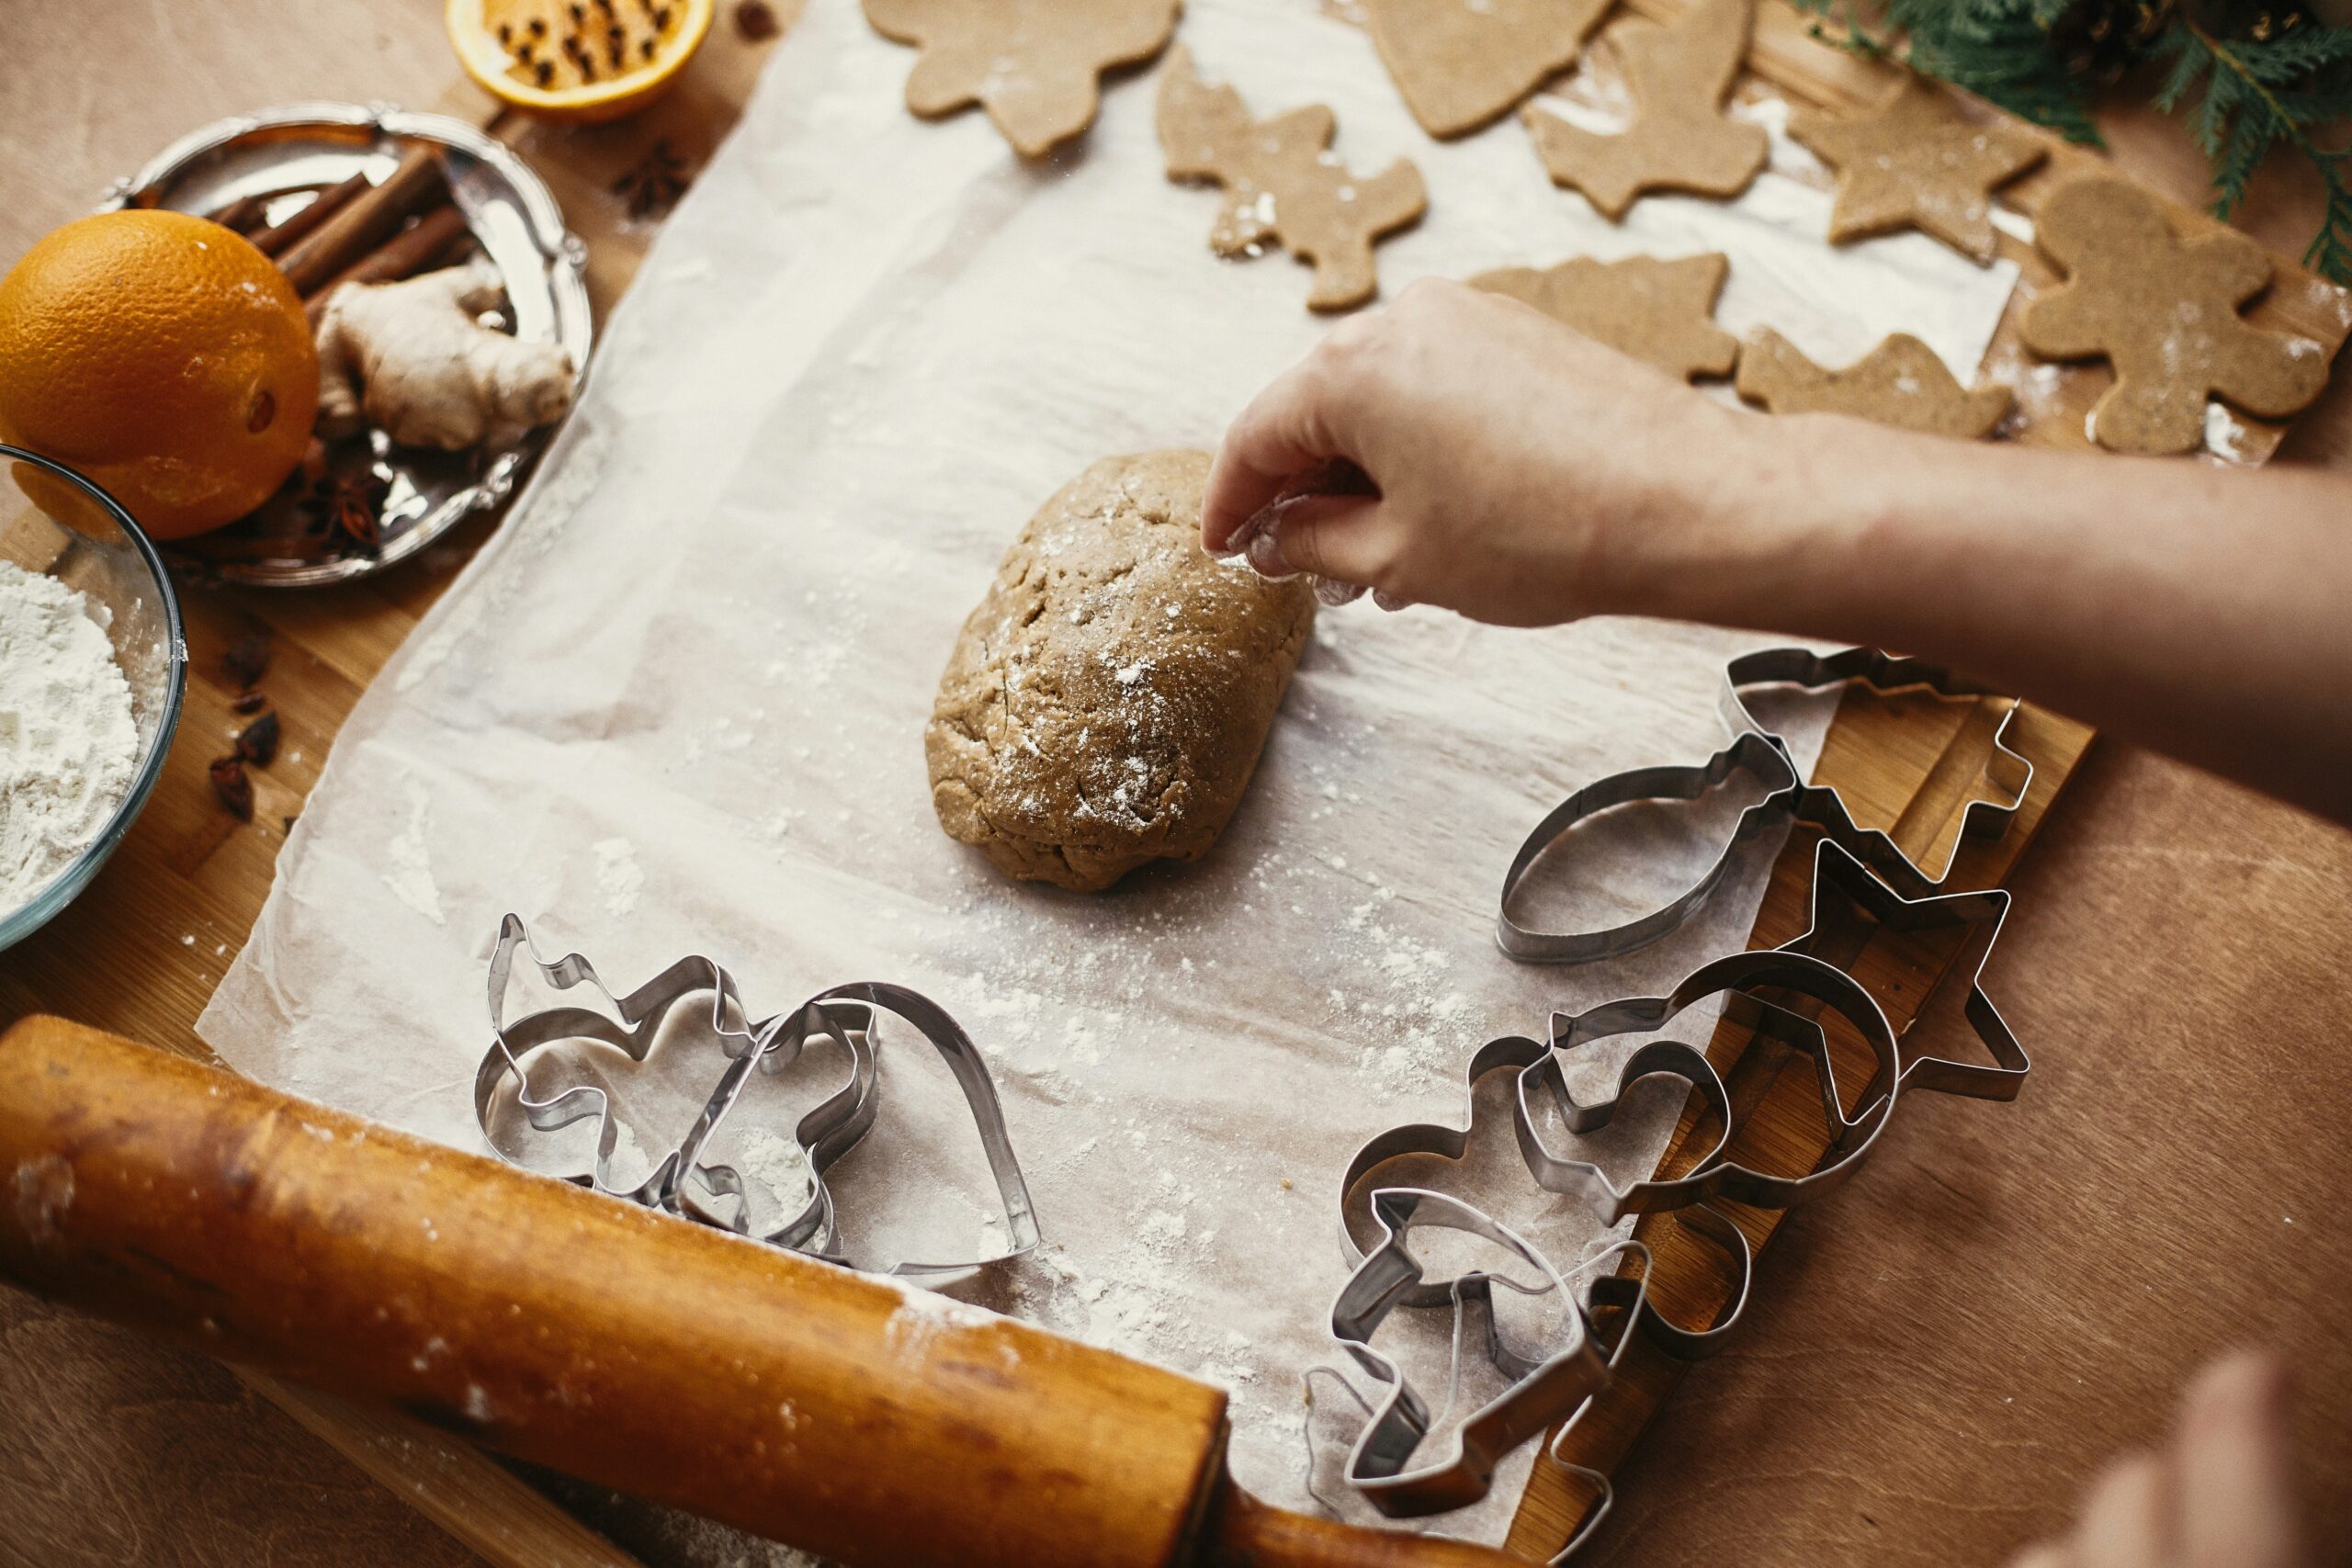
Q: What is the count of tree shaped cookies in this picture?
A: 1